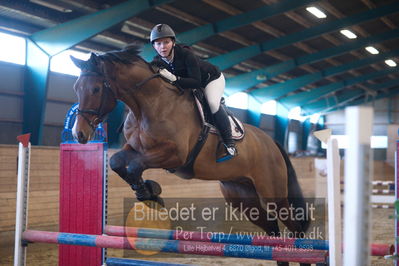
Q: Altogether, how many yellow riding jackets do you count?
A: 0